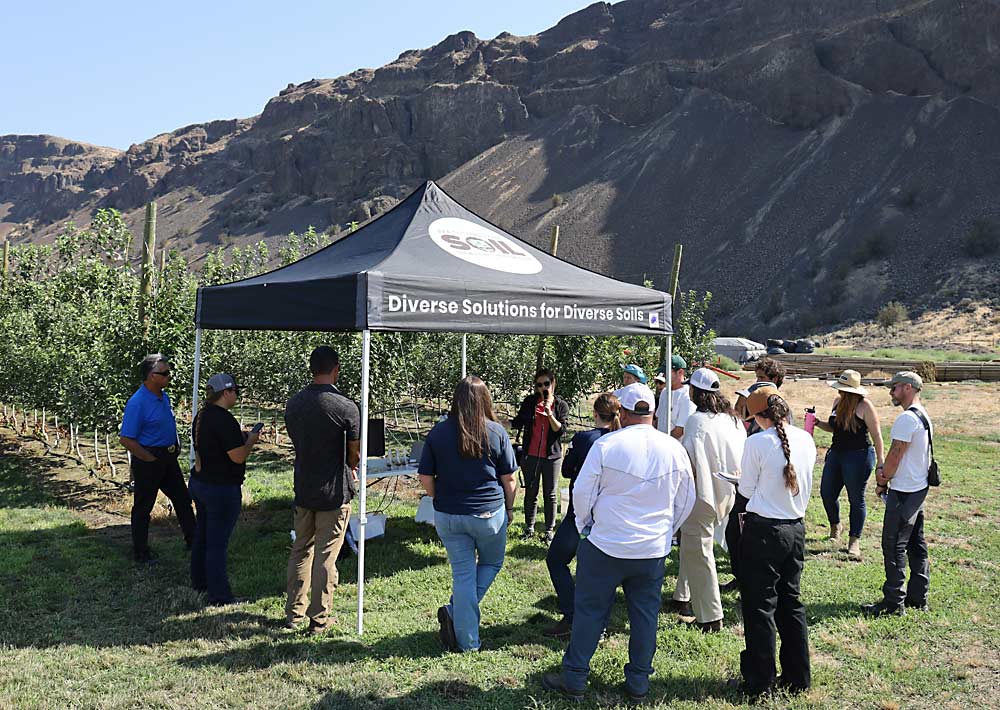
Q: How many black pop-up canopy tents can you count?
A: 1